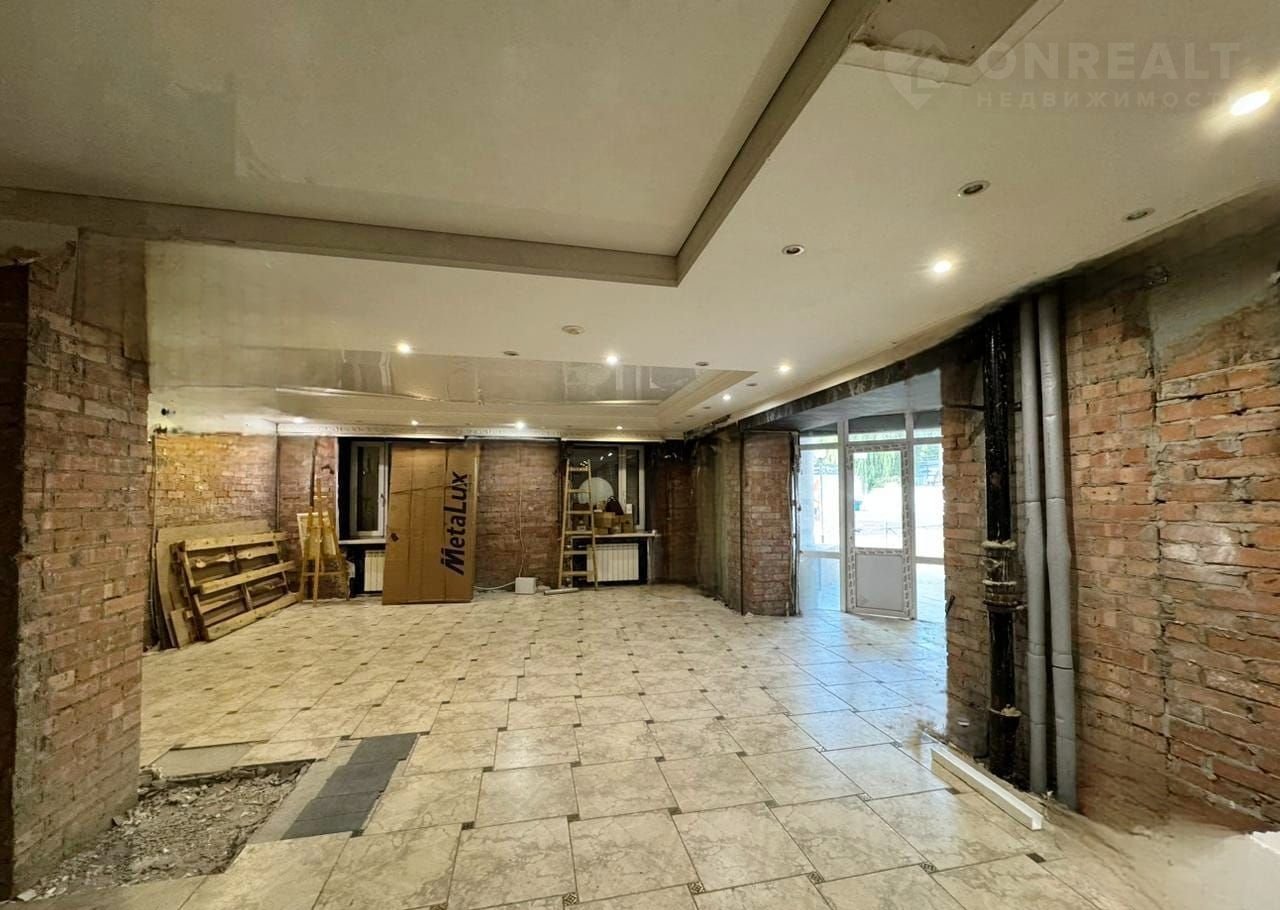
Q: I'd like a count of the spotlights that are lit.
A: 10